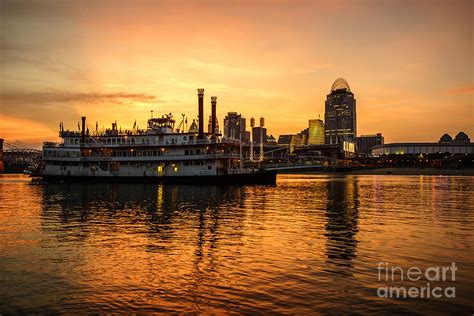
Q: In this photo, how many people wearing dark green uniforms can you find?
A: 0